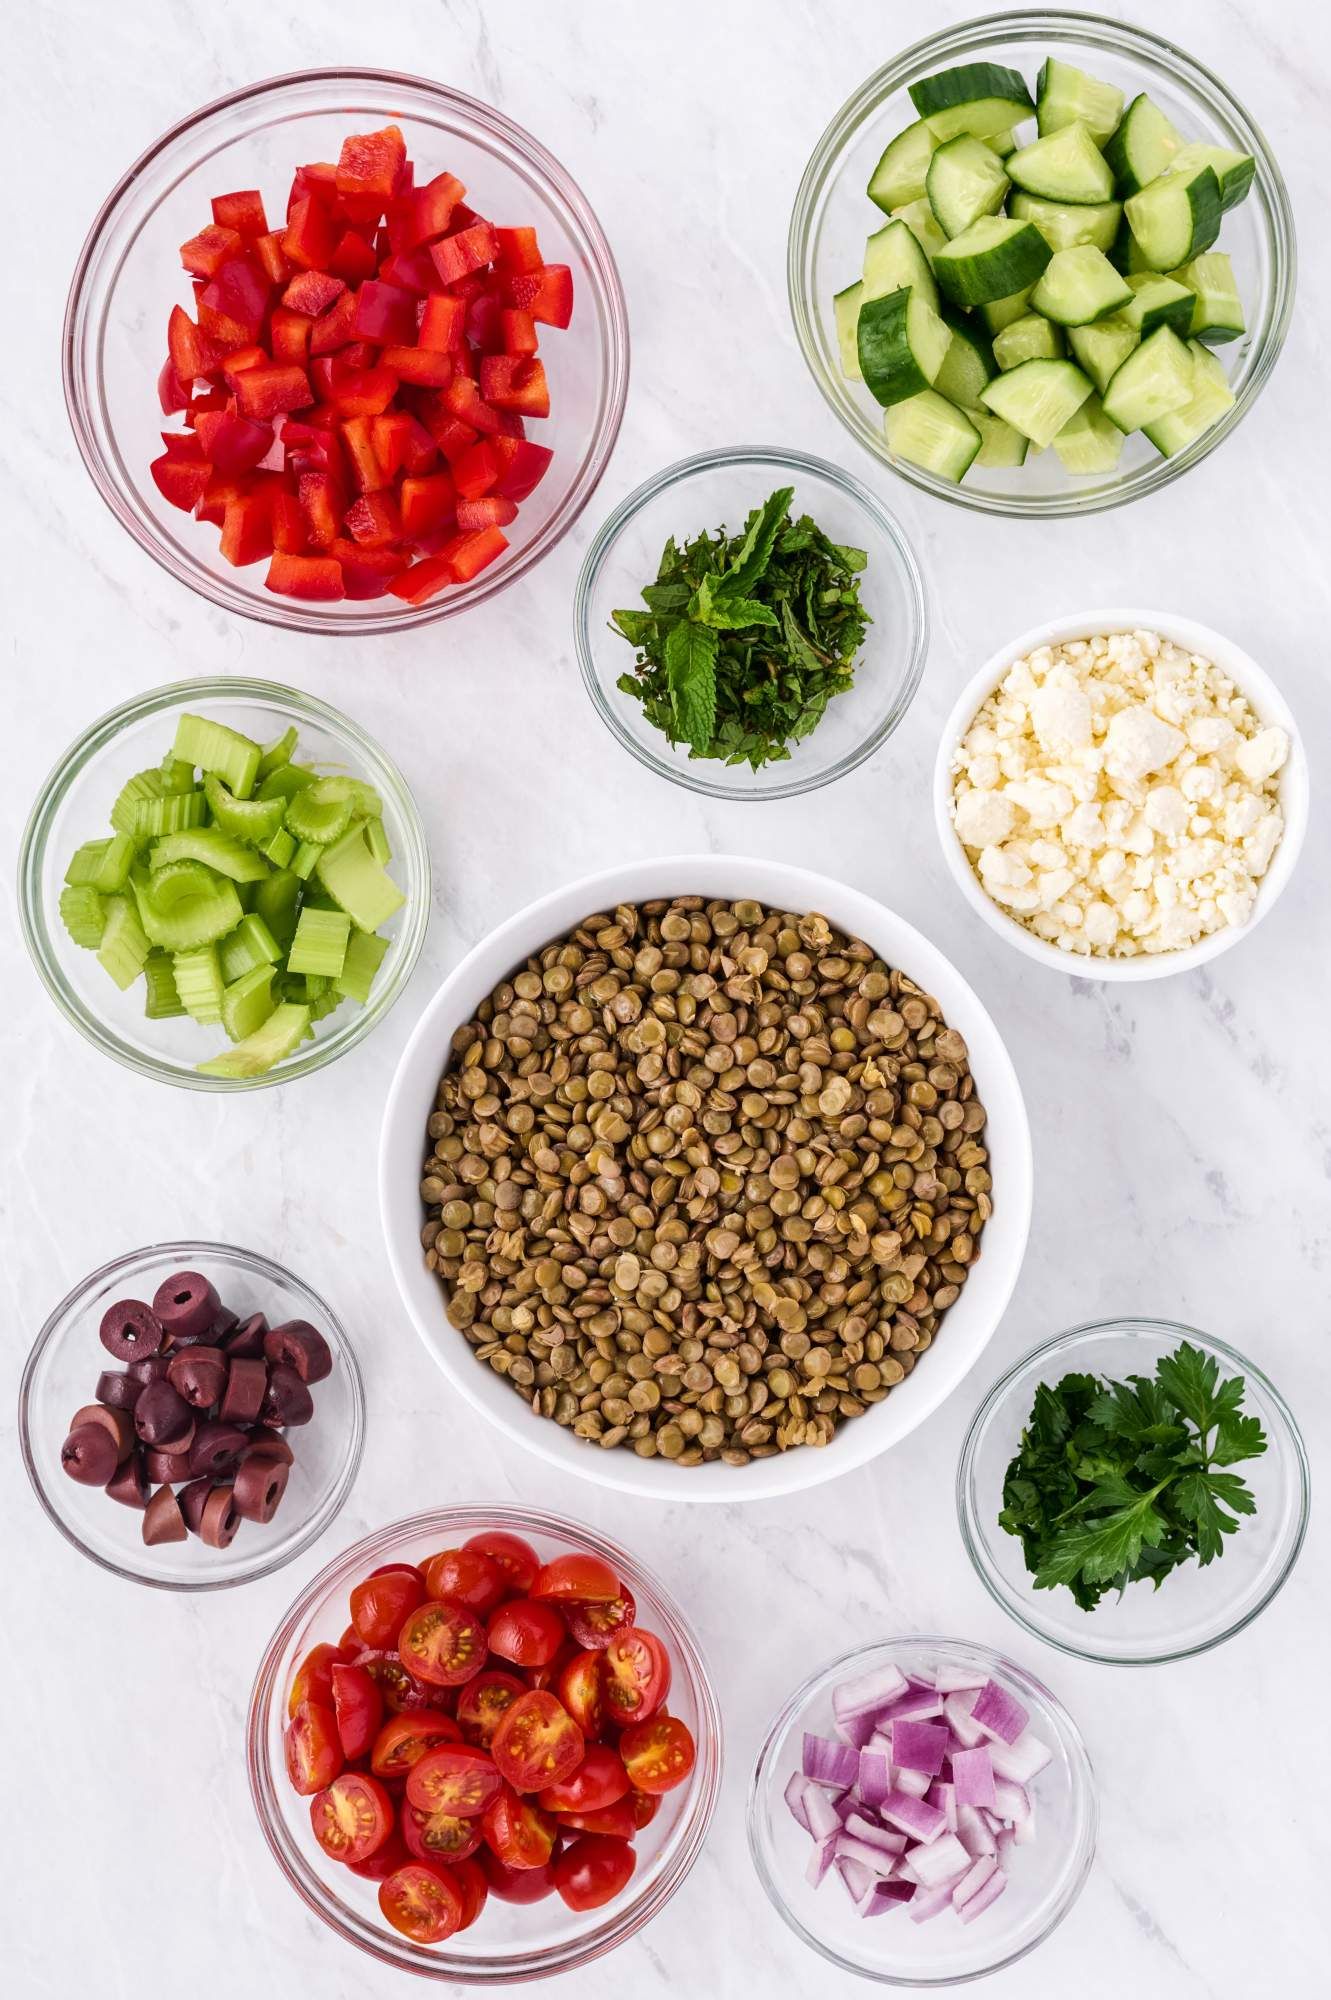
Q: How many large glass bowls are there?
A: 3